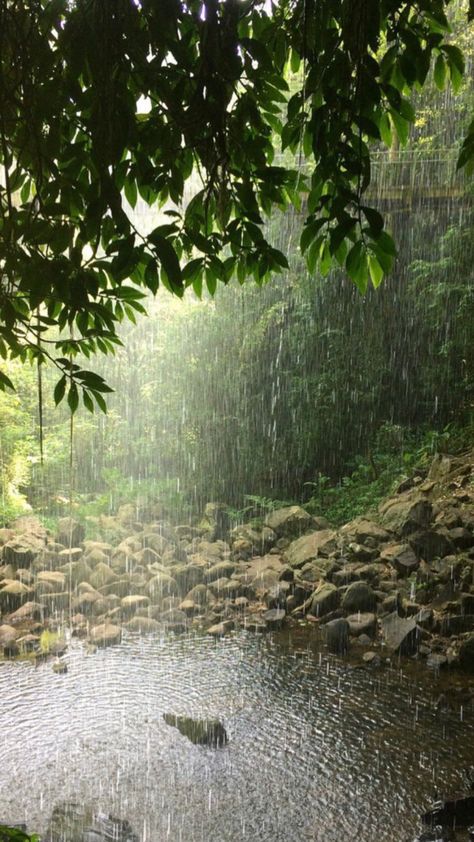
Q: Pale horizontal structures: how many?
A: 1